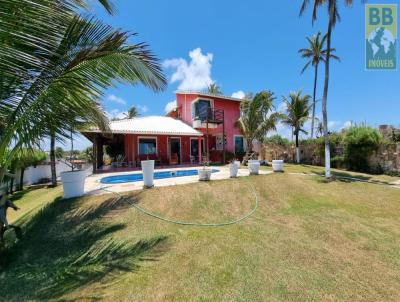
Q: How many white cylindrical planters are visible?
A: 6